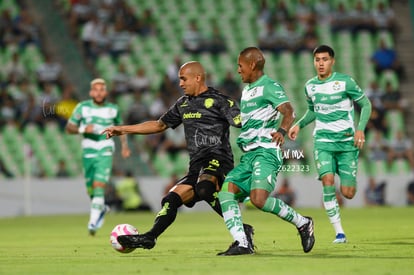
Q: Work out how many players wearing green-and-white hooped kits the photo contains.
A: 3